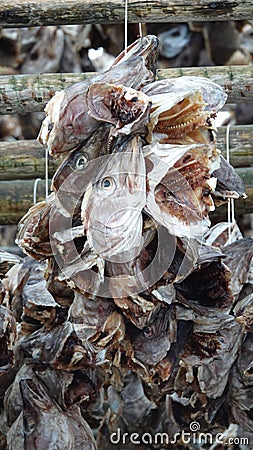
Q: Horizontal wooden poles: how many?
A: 4